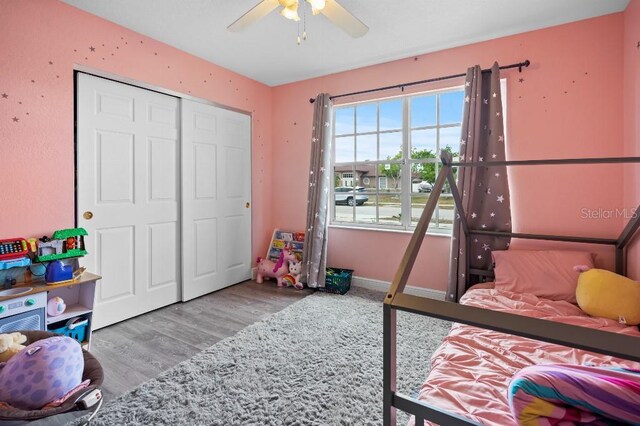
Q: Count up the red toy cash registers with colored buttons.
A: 1